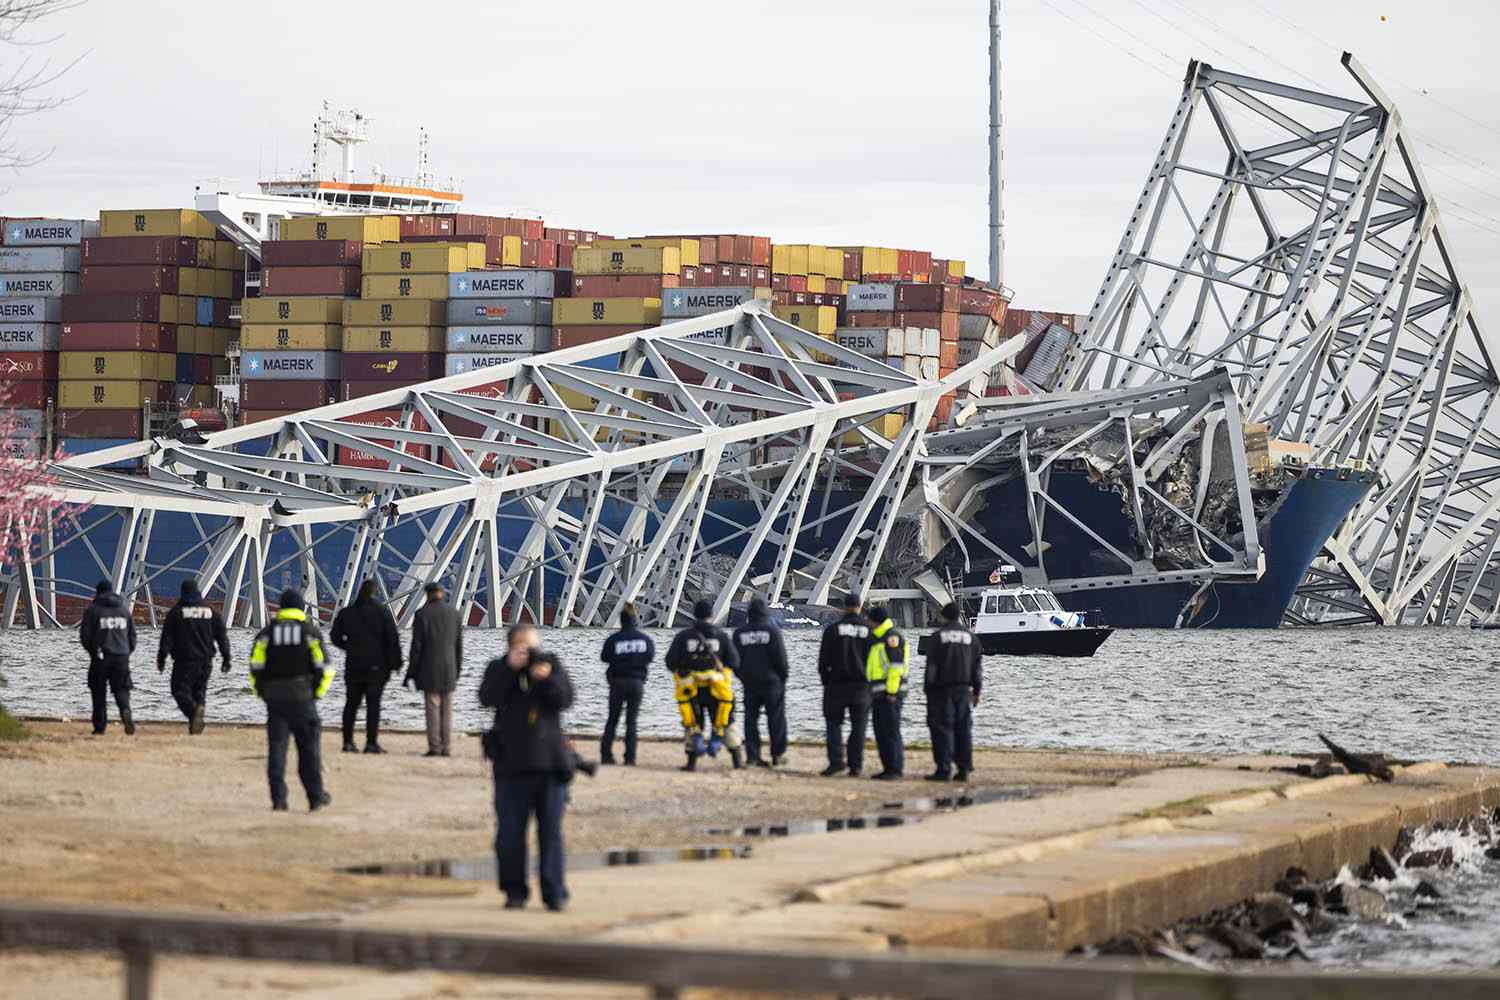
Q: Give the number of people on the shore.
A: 12